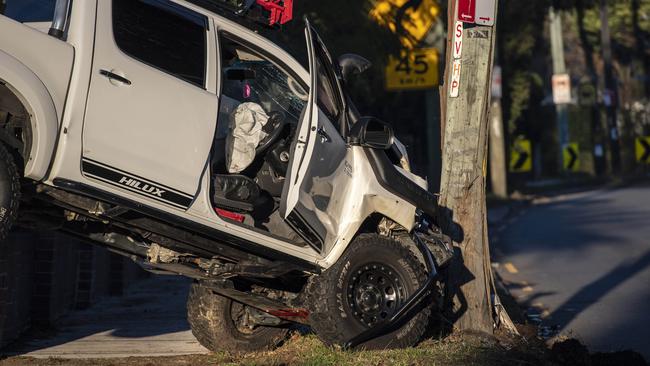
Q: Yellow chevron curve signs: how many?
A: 3